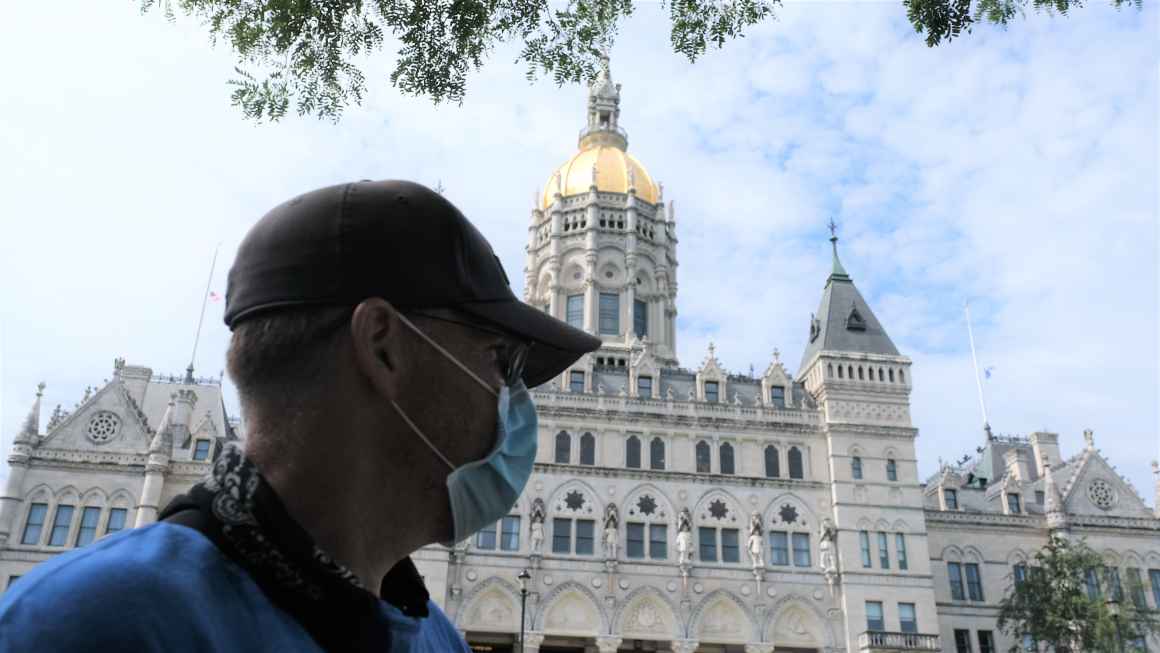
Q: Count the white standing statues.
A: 5